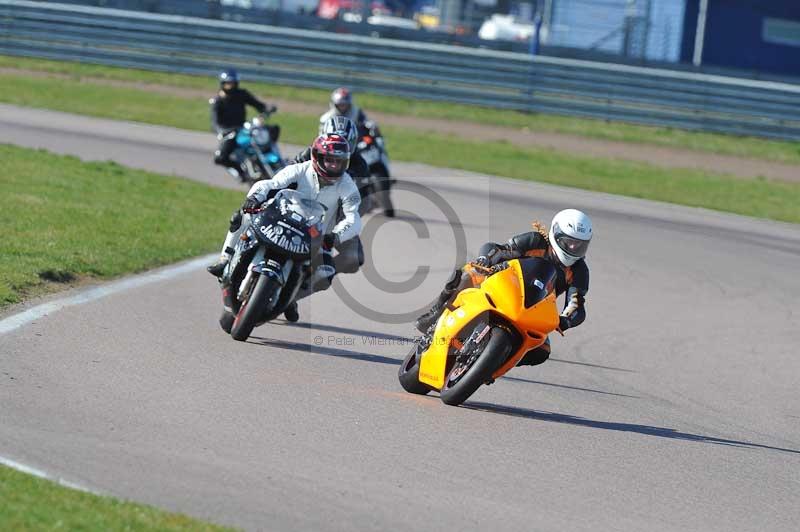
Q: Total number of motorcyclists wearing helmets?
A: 5